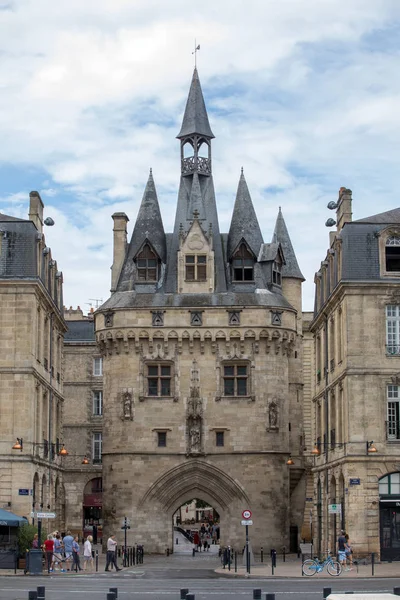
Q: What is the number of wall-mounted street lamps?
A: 6